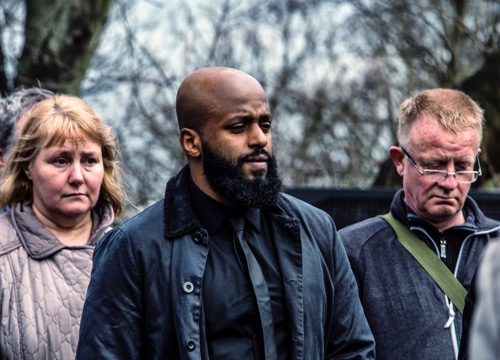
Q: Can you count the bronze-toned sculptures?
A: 0